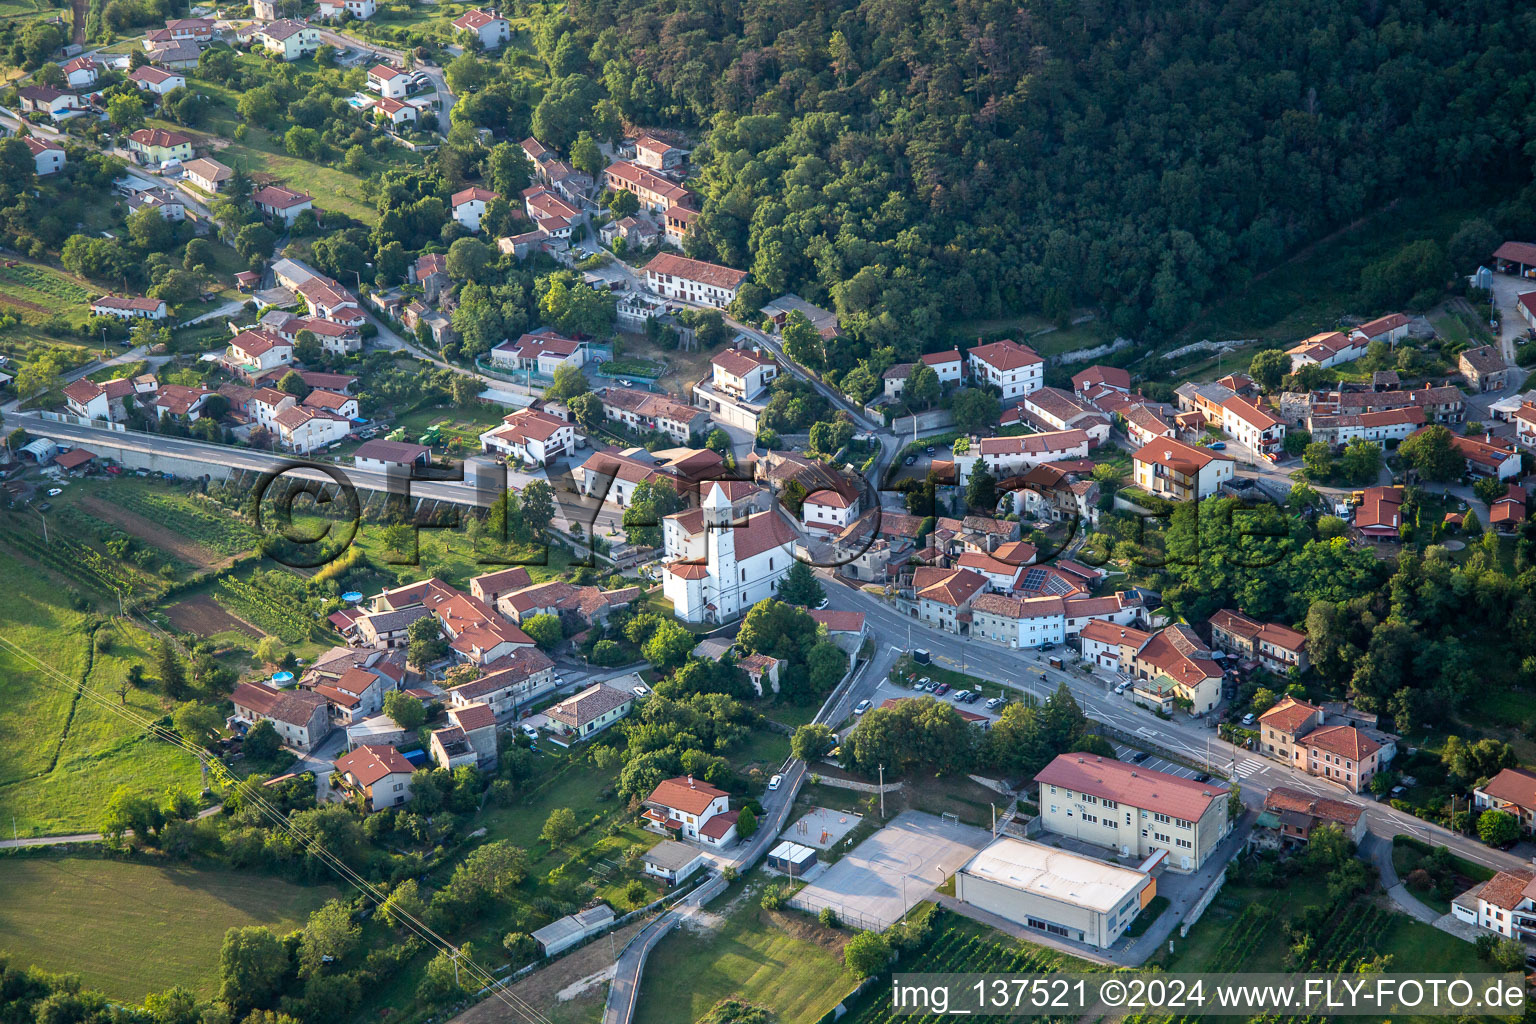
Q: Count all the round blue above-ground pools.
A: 2